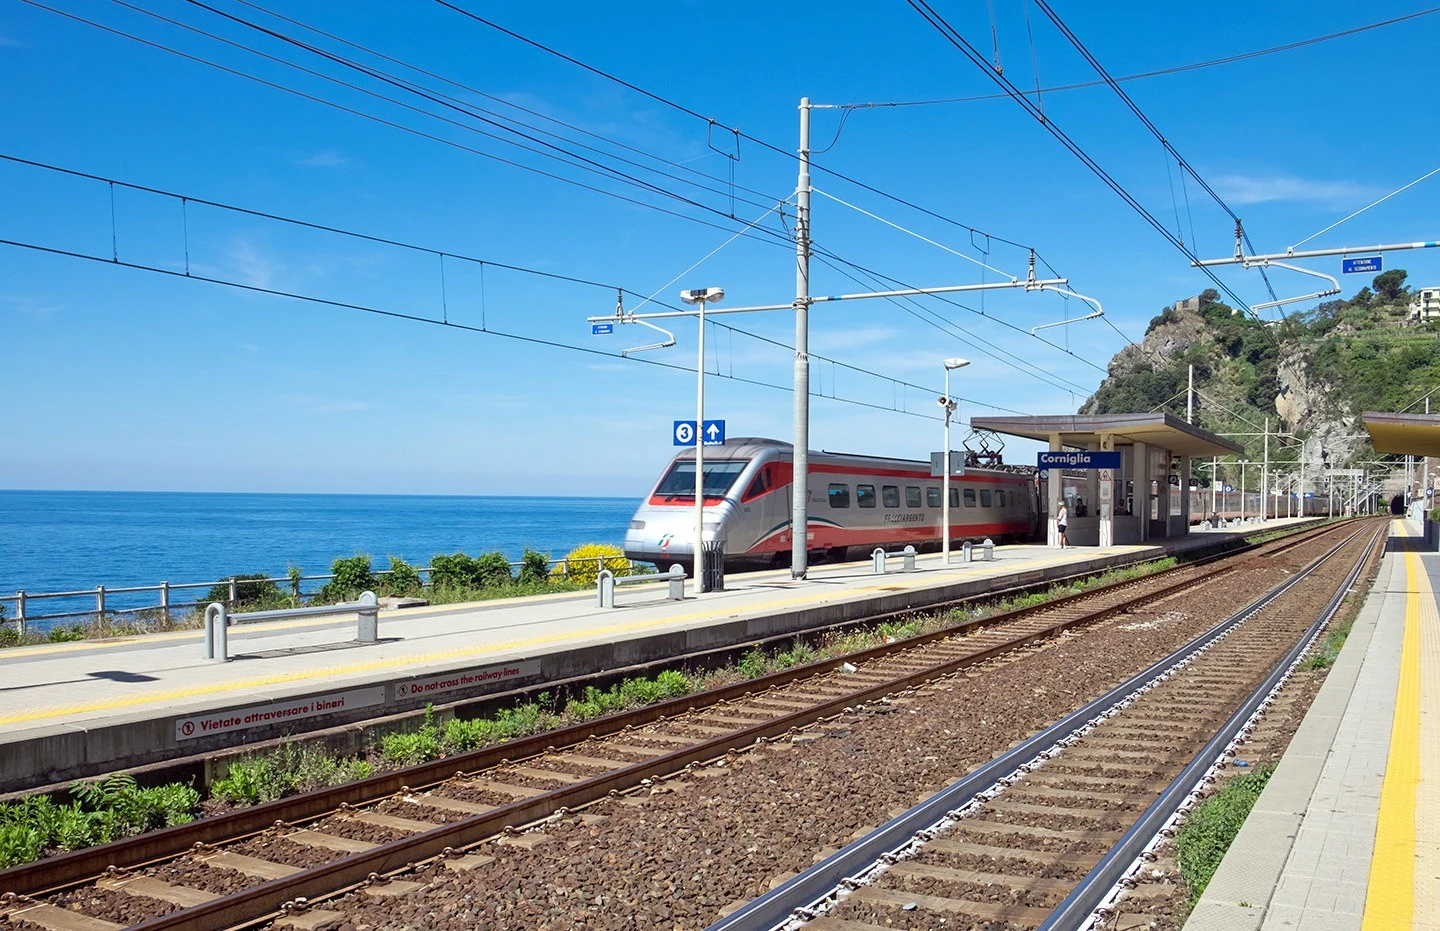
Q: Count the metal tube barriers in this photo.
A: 4